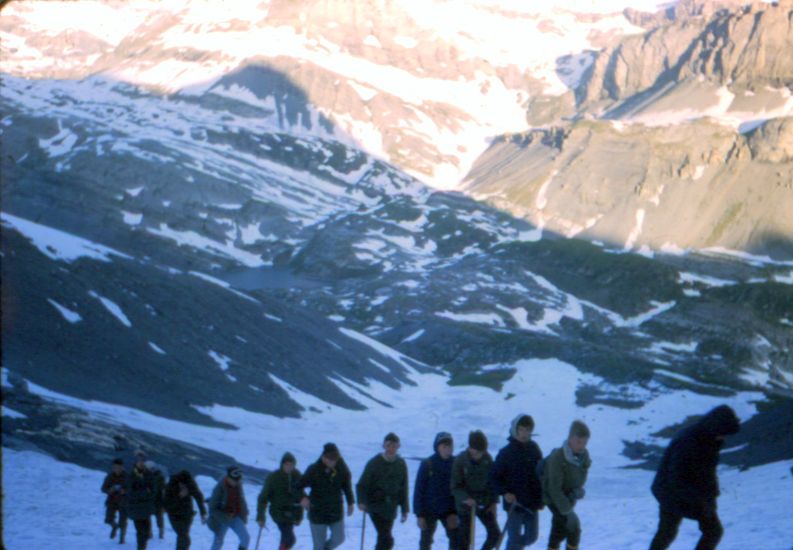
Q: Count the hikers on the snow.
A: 13